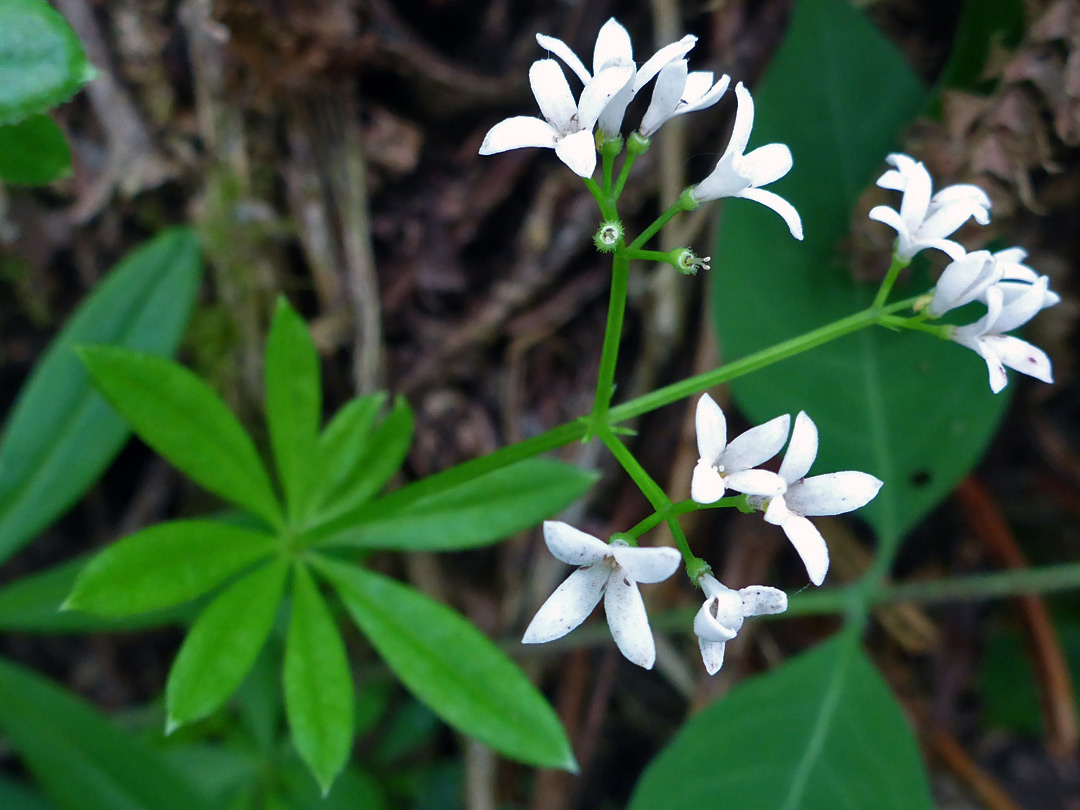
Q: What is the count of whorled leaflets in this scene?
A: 9